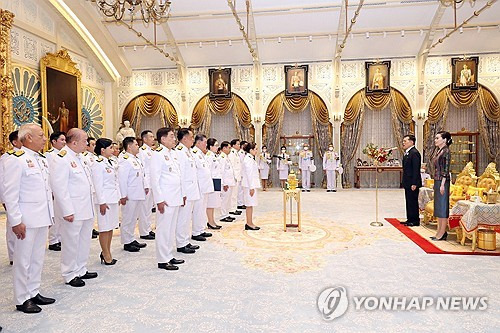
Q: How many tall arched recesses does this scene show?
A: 5